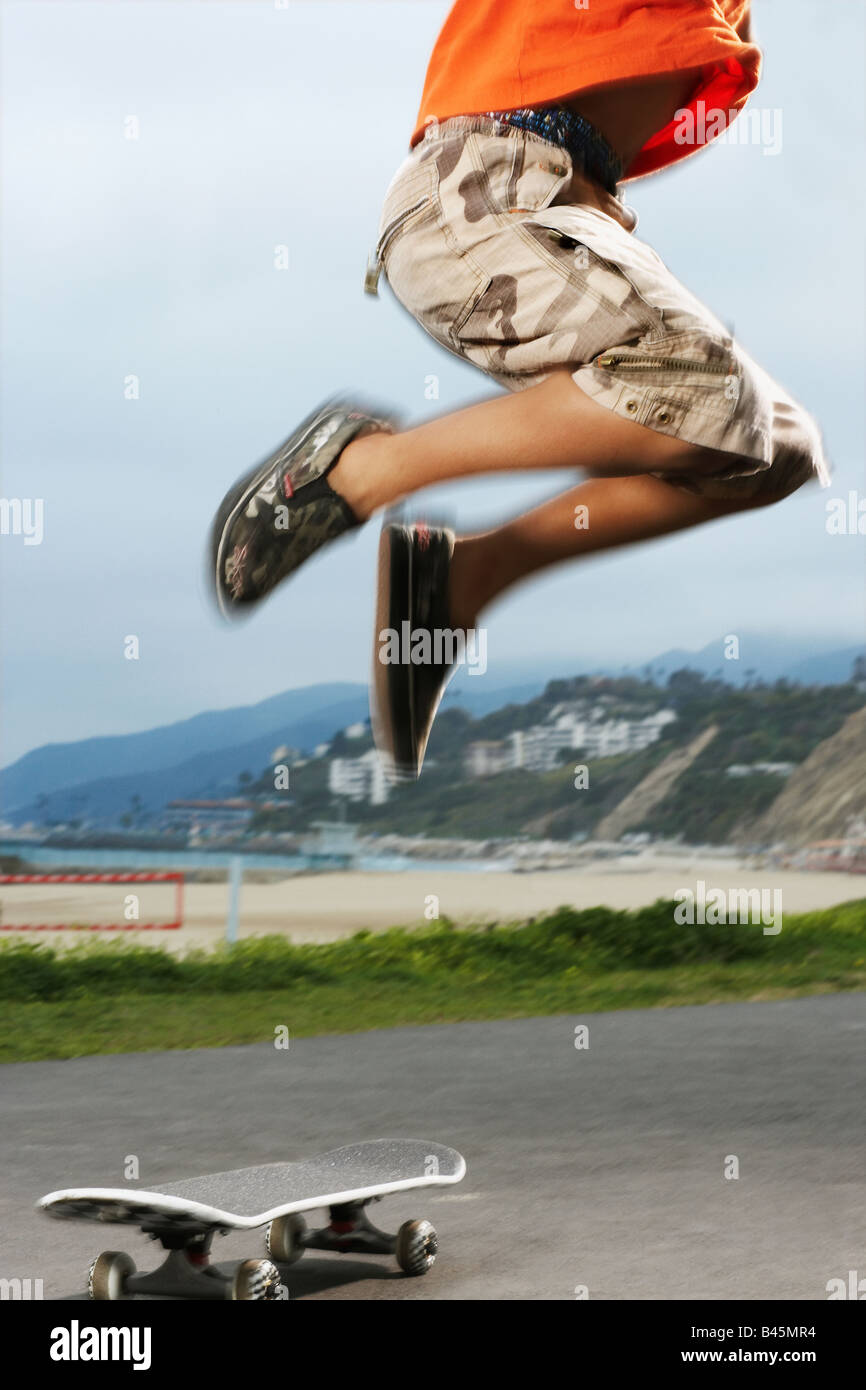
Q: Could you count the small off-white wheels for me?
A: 4